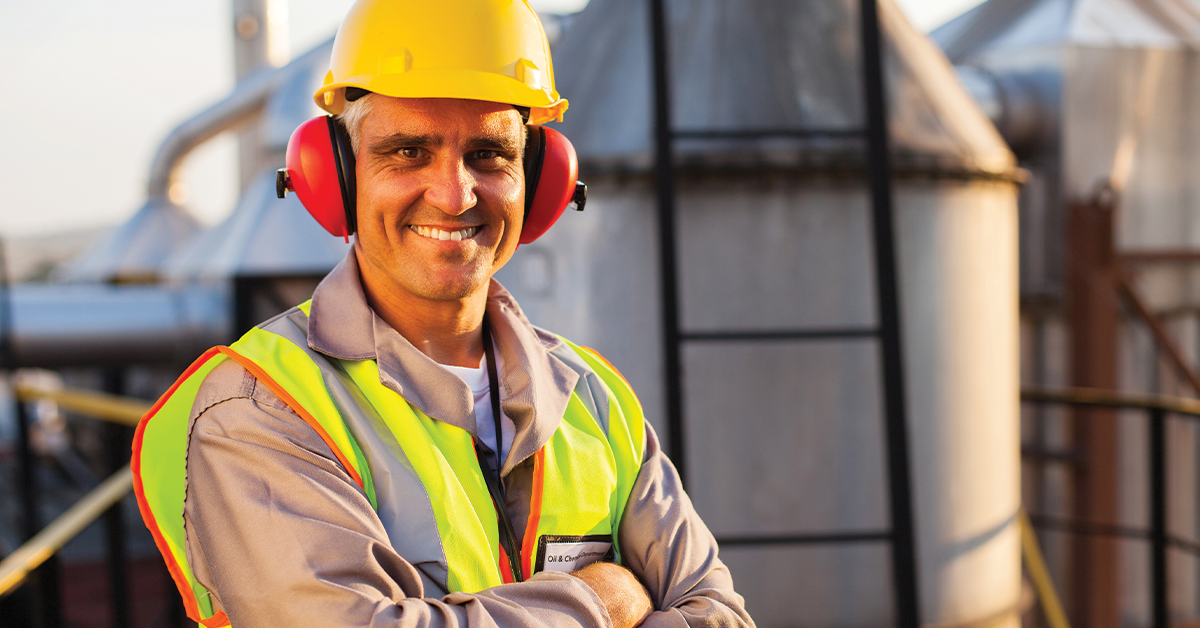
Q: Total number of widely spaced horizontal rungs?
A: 3